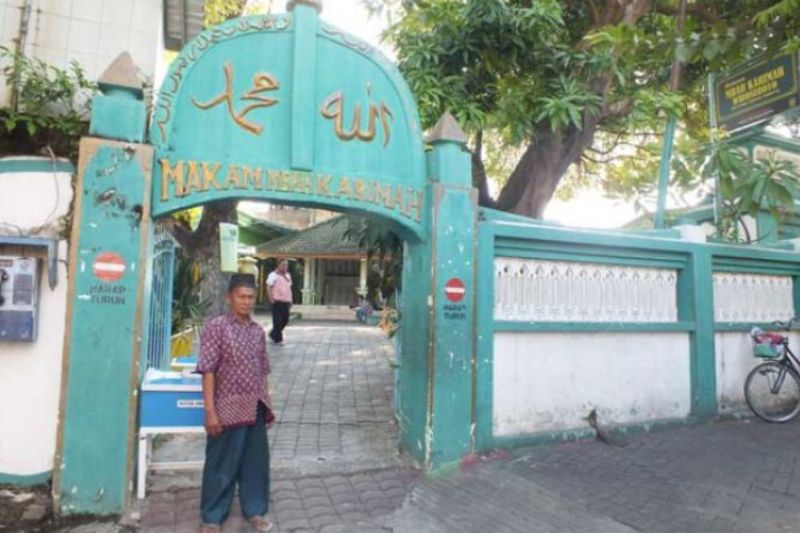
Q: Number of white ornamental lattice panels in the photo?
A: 2